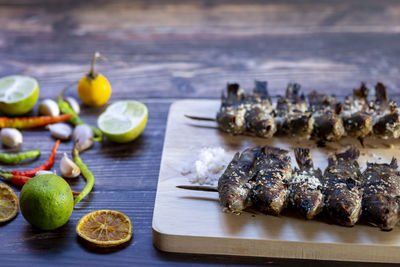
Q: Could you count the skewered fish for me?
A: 11